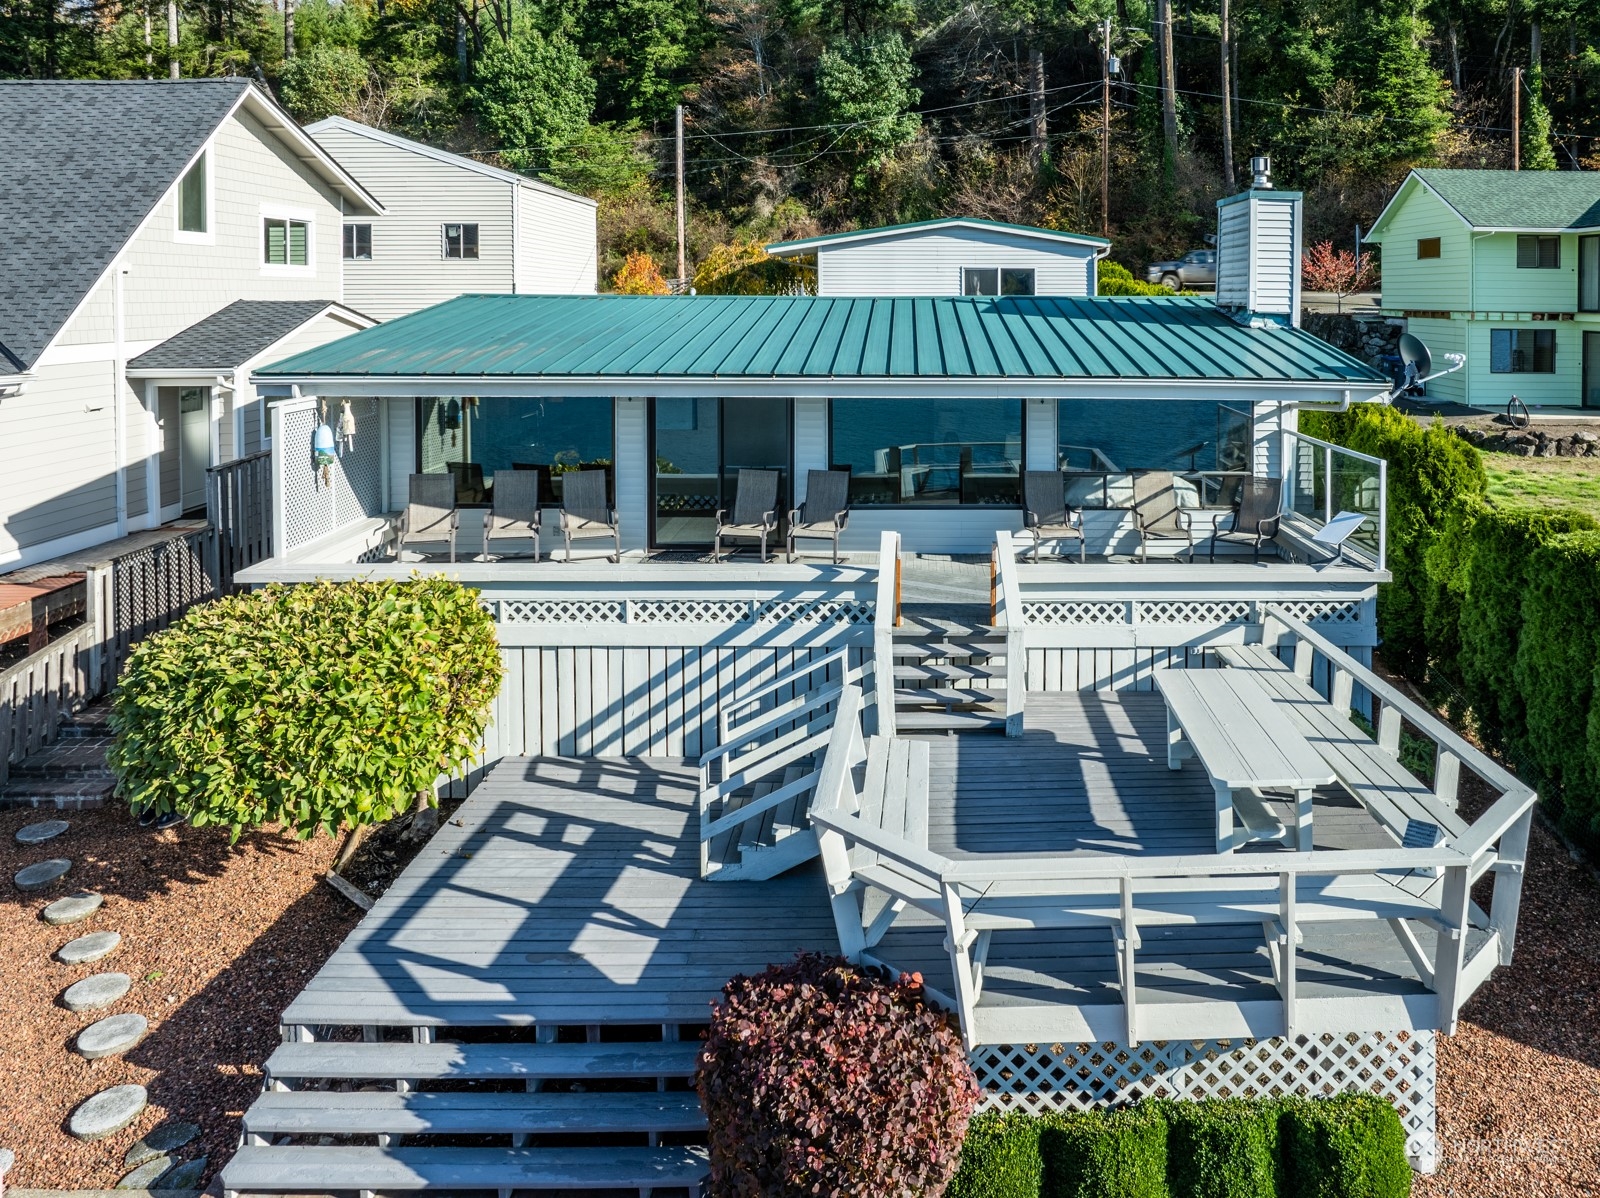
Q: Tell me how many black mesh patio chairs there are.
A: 8